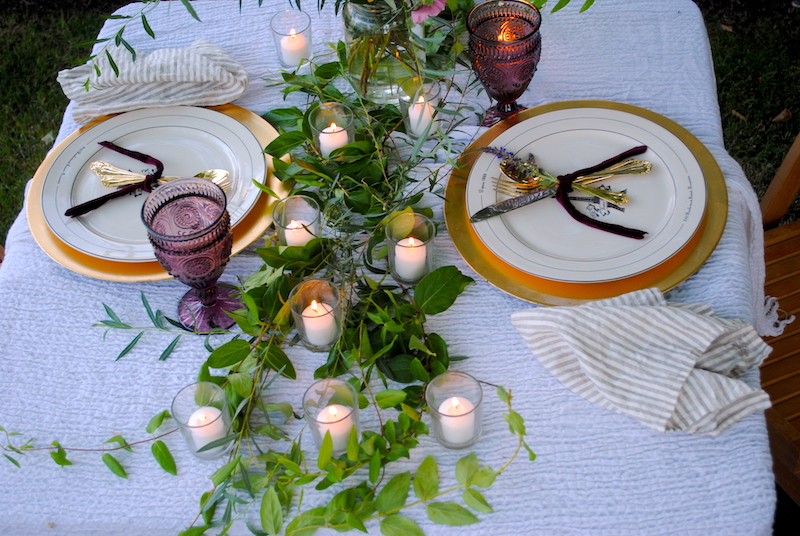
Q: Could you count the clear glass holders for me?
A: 9